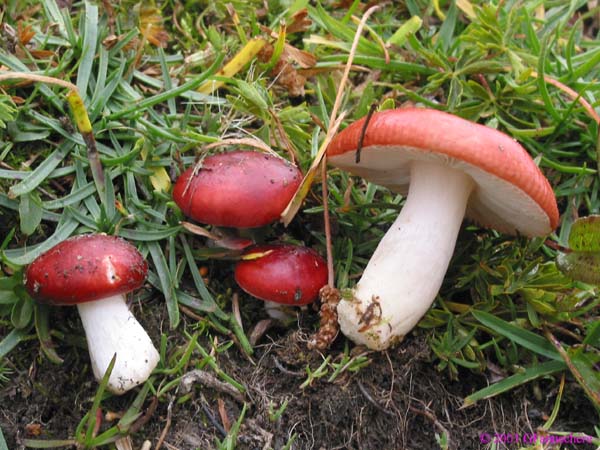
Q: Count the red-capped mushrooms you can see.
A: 4